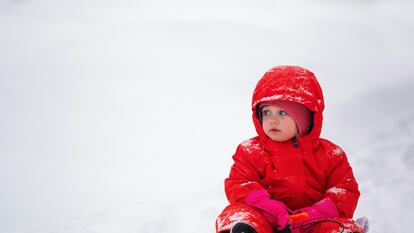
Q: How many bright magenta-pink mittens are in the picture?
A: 2